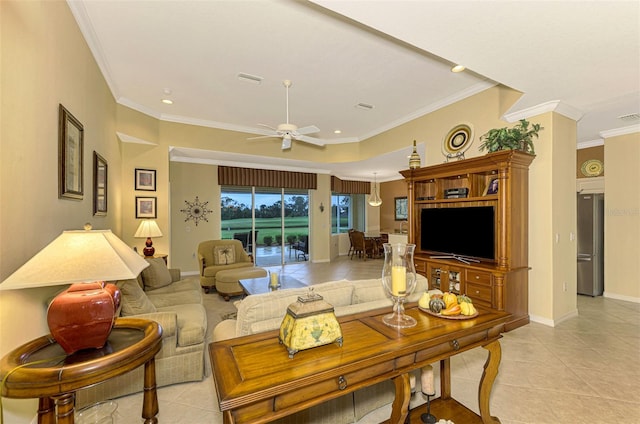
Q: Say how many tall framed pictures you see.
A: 2